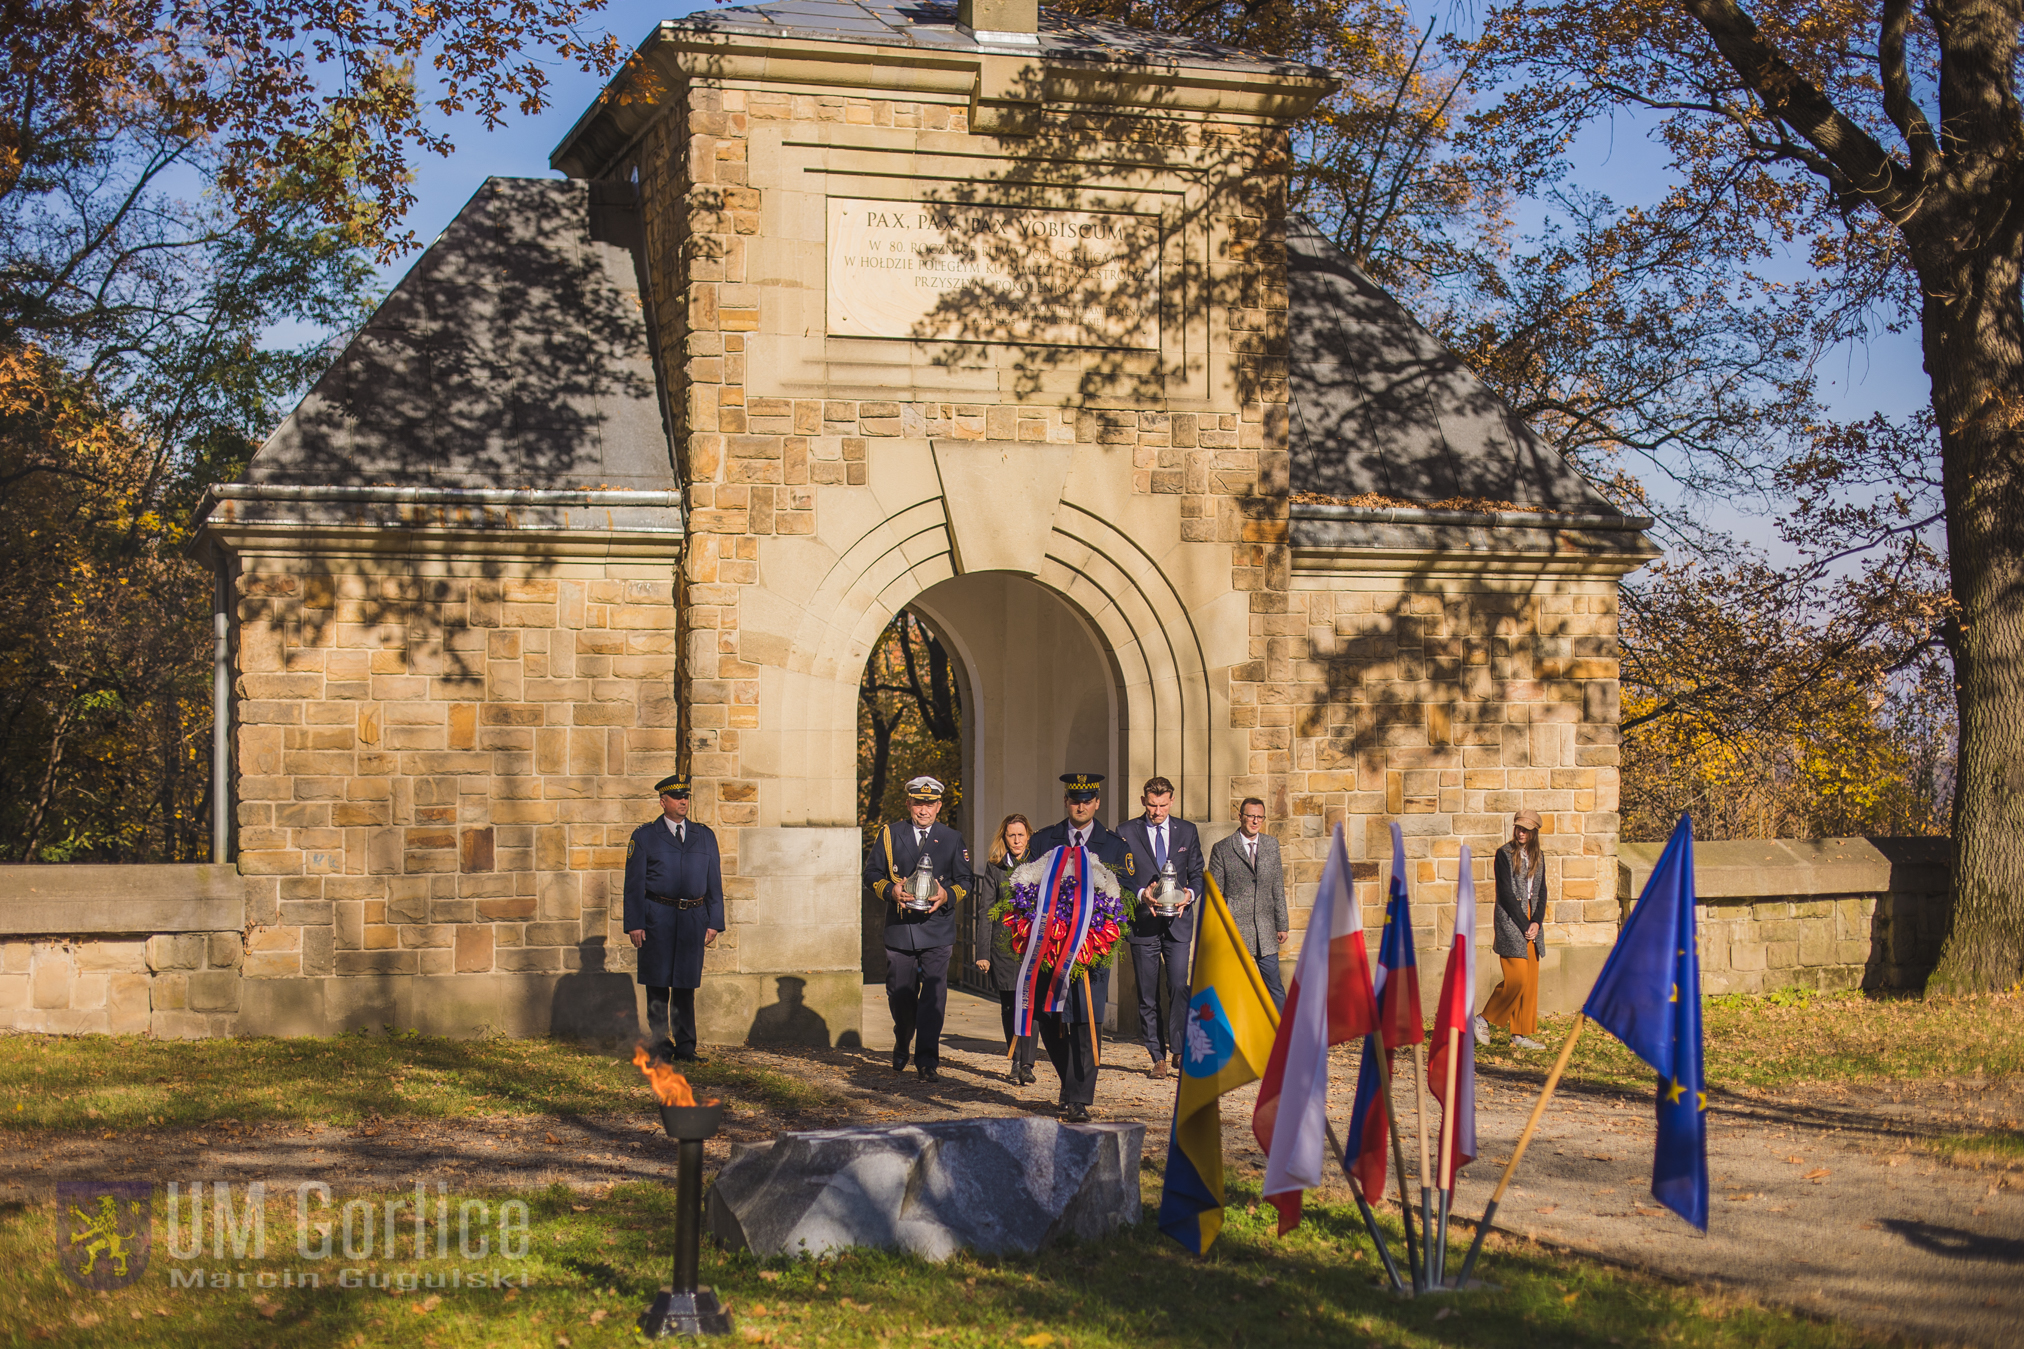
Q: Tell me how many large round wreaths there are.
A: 1